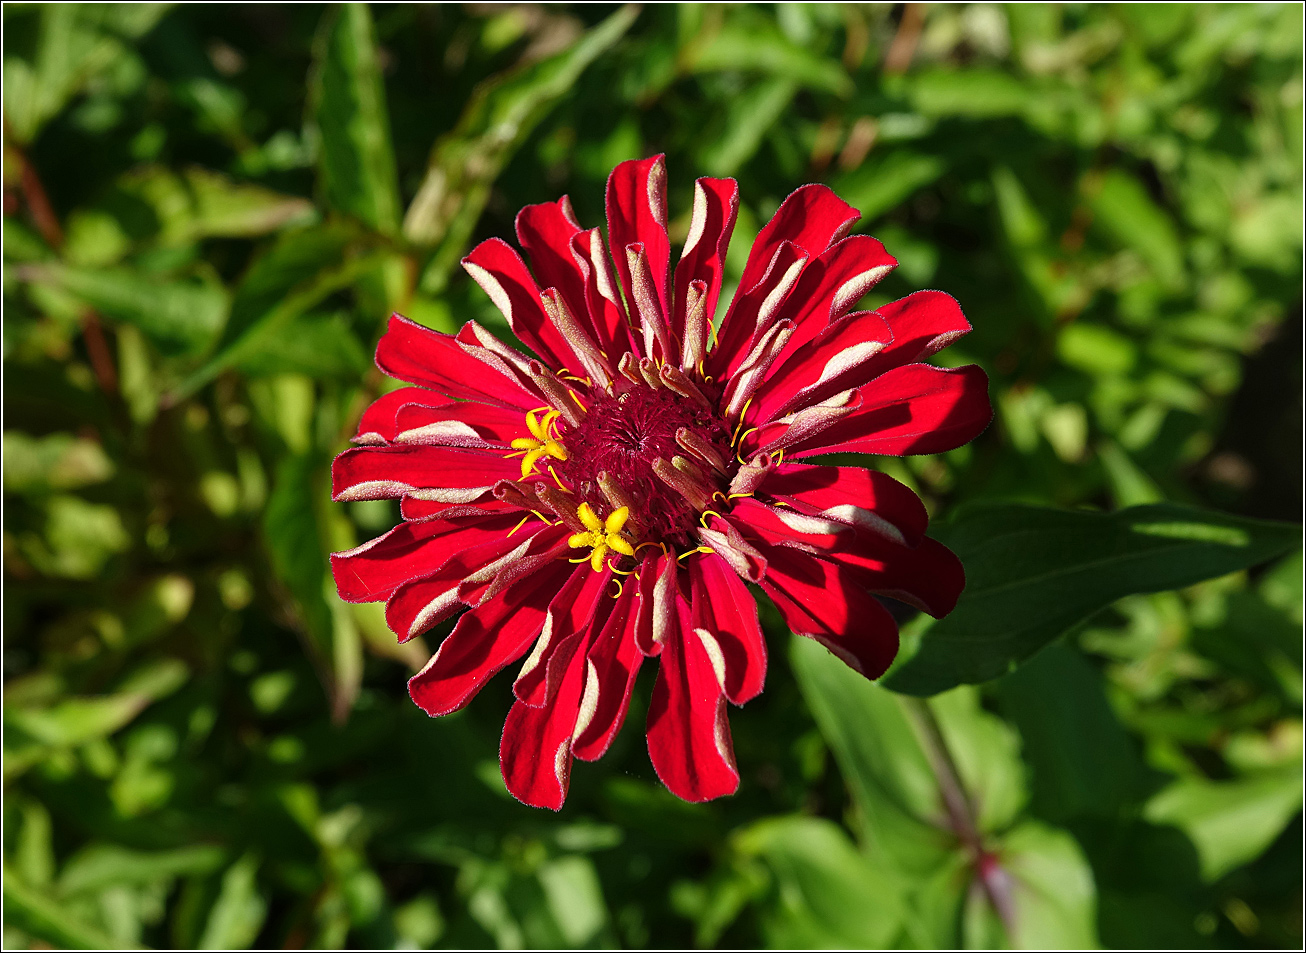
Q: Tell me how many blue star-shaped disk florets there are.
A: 0